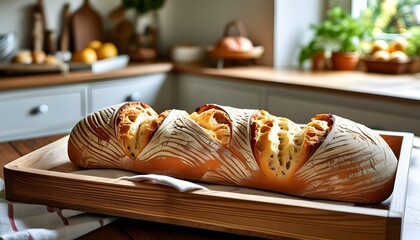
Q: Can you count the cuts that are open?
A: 3